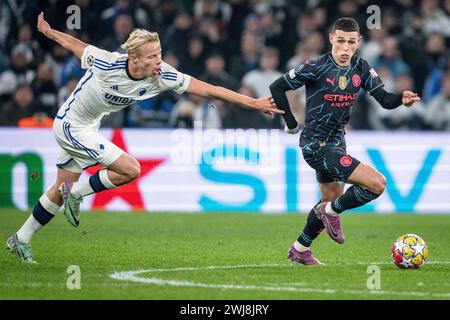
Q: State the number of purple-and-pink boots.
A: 2